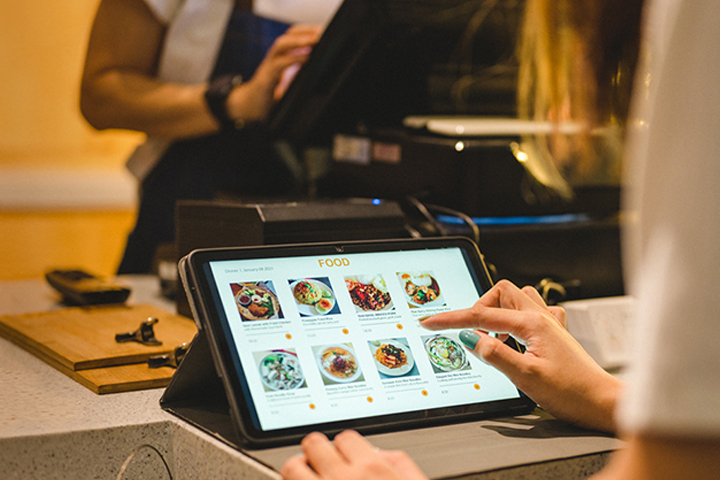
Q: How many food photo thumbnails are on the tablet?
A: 8